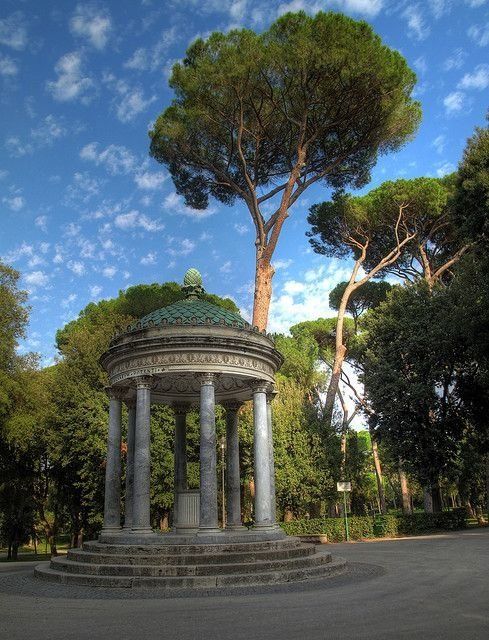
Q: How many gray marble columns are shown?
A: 8